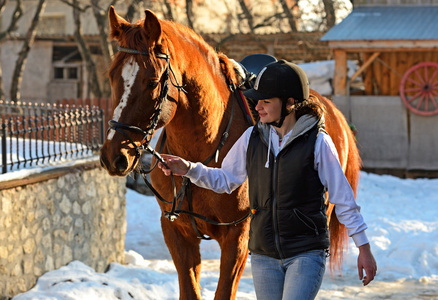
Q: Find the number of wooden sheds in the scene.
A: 1